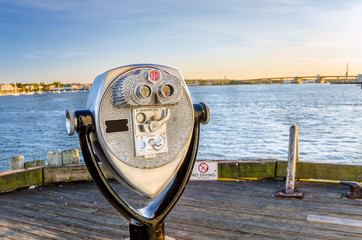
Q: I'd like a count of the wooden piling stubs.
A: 4